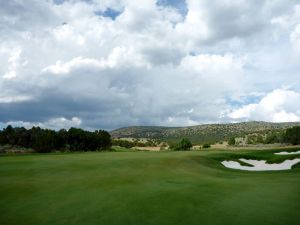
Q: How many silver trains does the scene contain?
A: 0